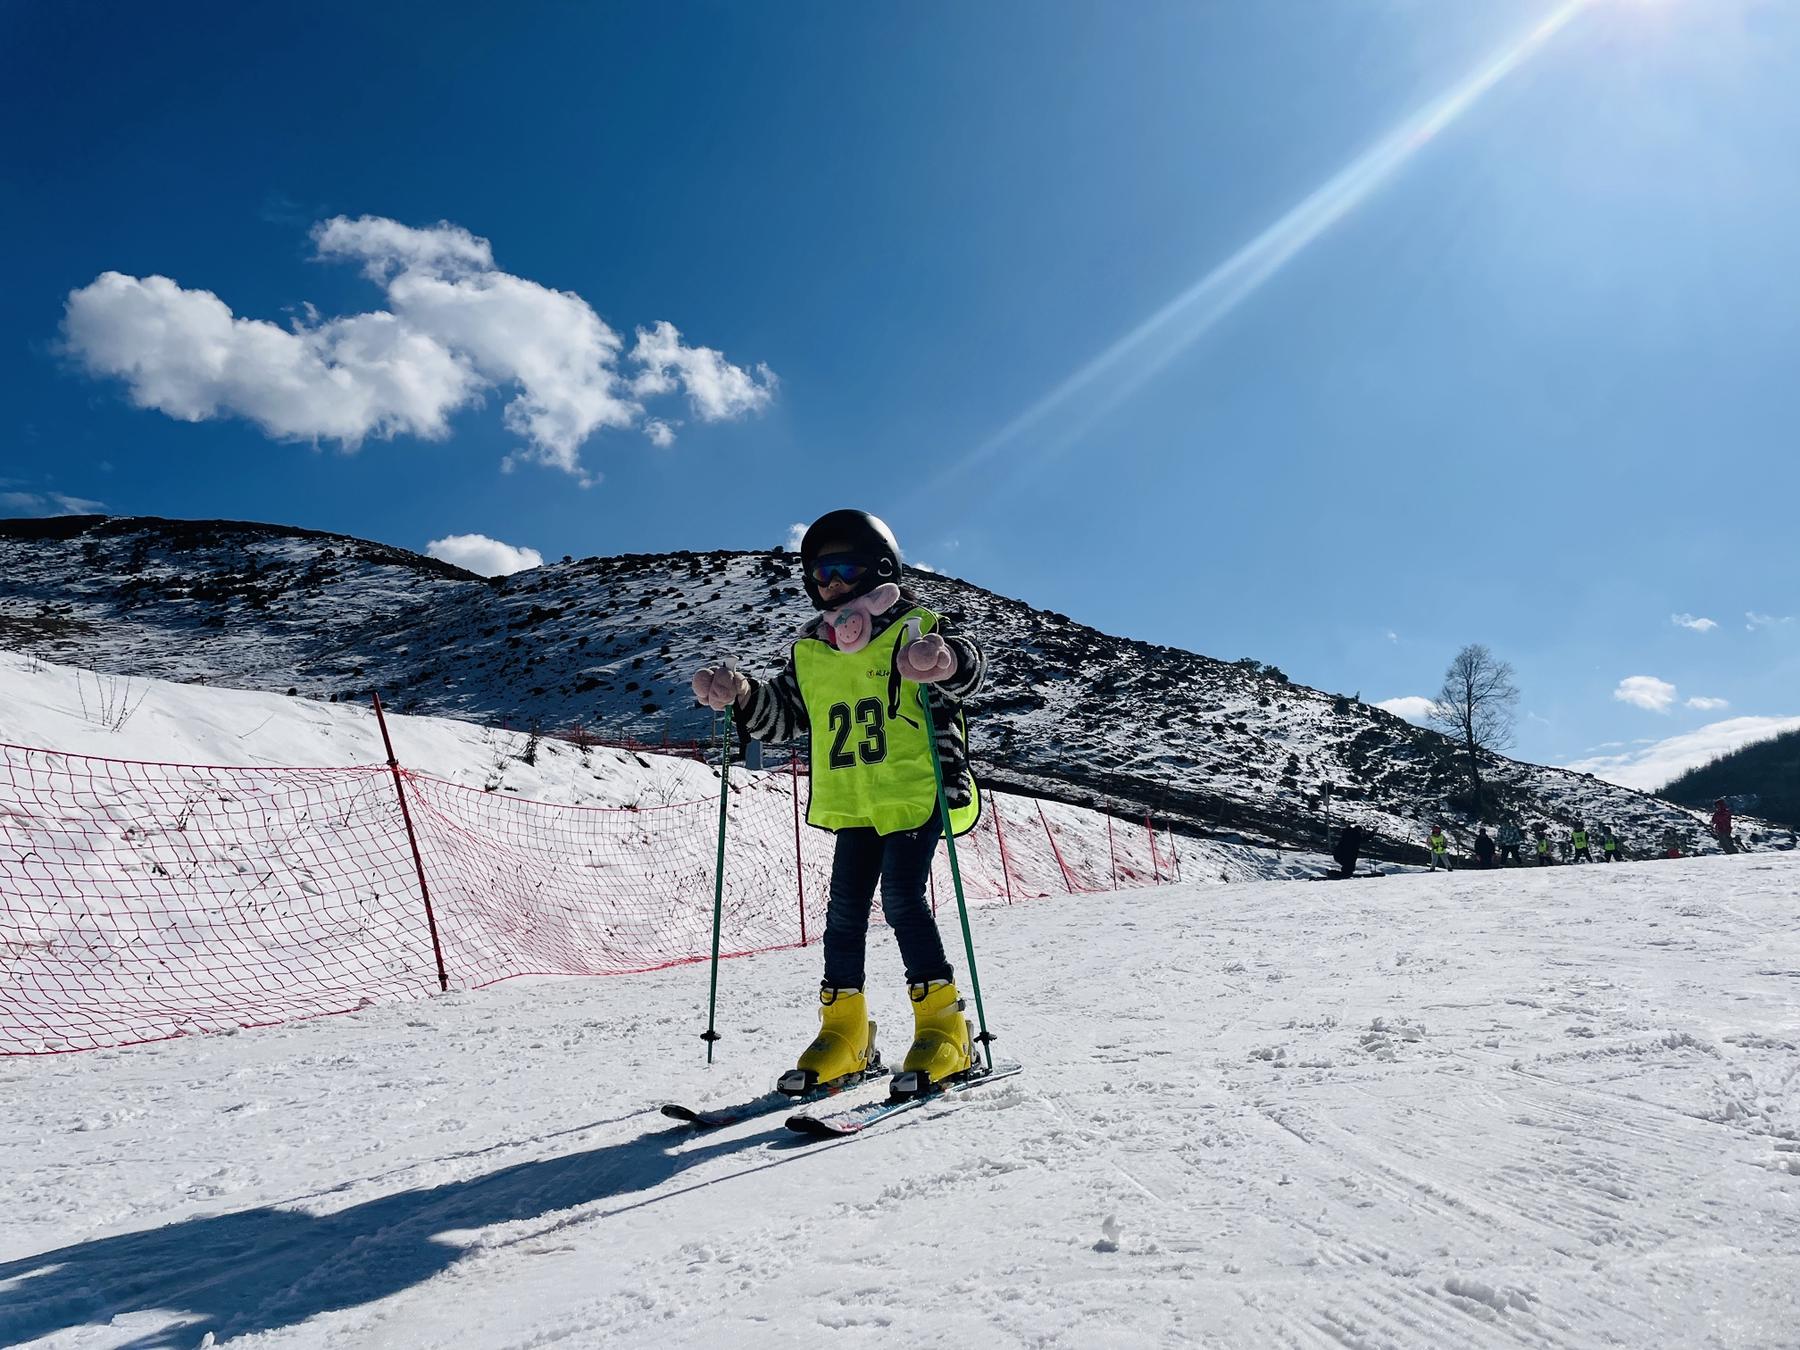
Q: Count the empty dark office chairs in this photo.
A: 0